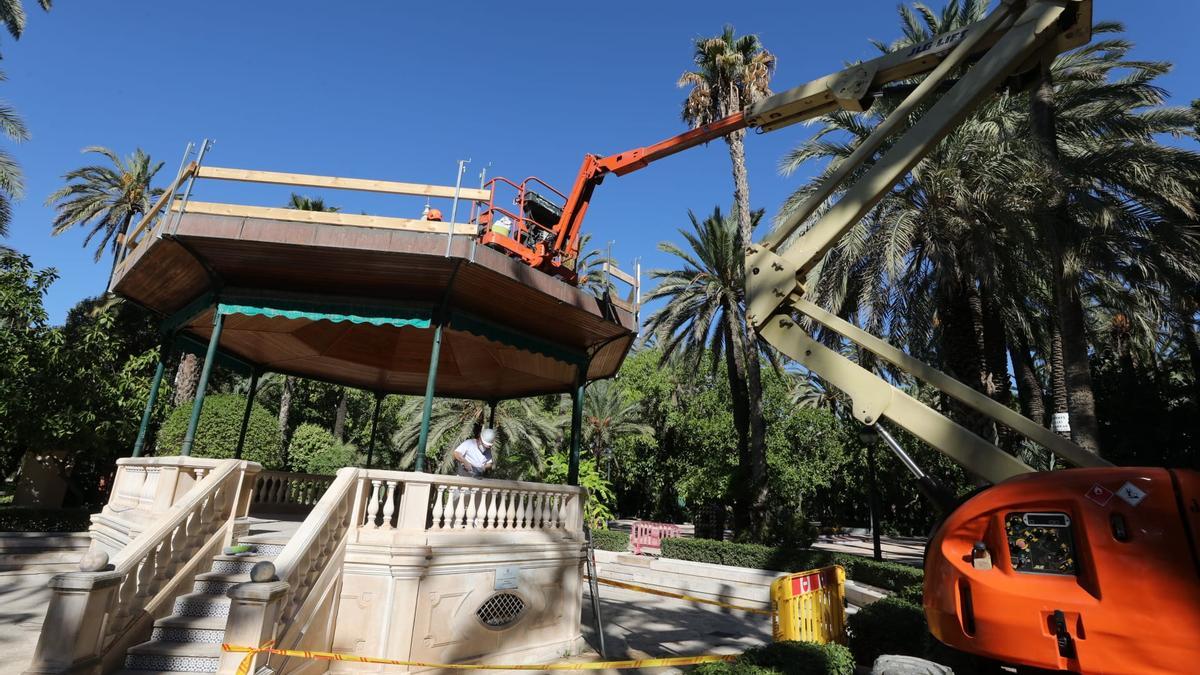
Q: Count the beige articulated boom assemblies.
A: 1